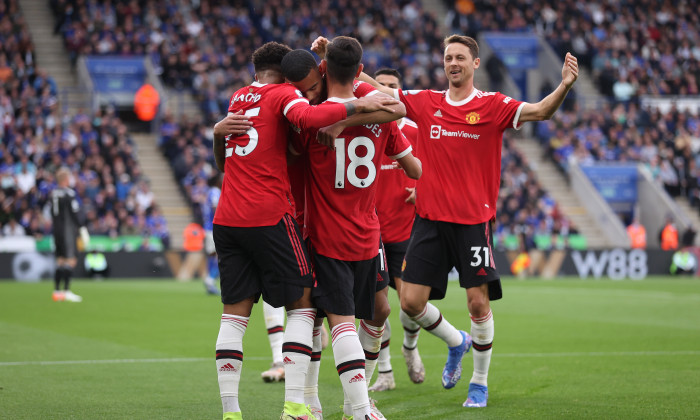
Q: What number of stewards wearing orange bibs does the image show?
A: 4